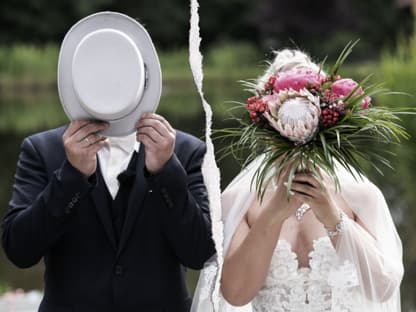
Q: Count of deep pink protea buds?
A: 2